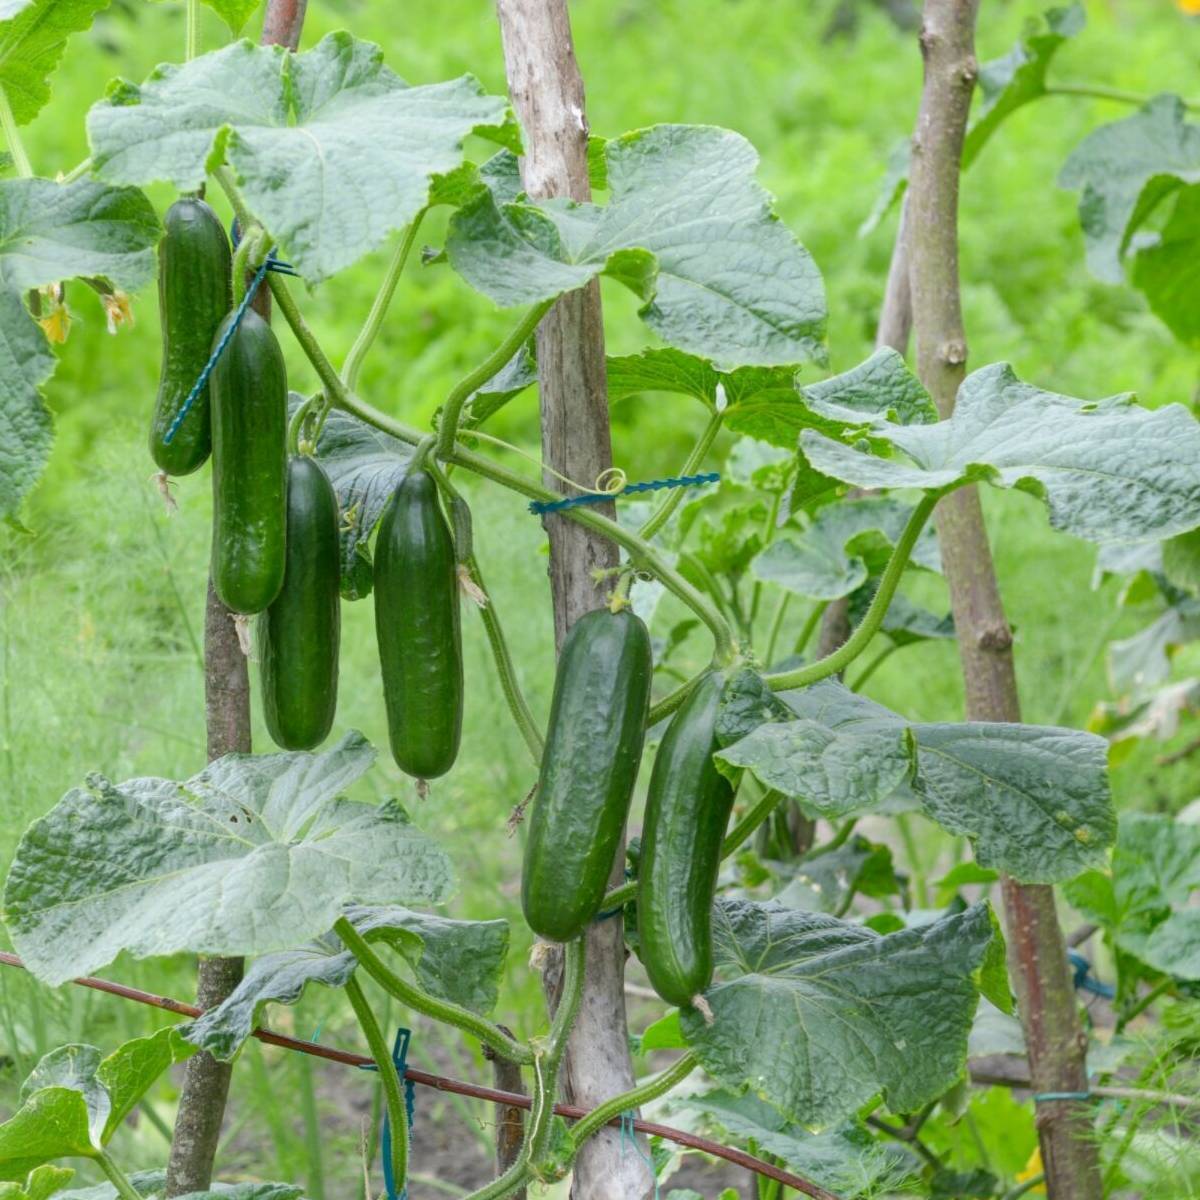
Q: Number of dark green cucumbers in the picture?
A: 6